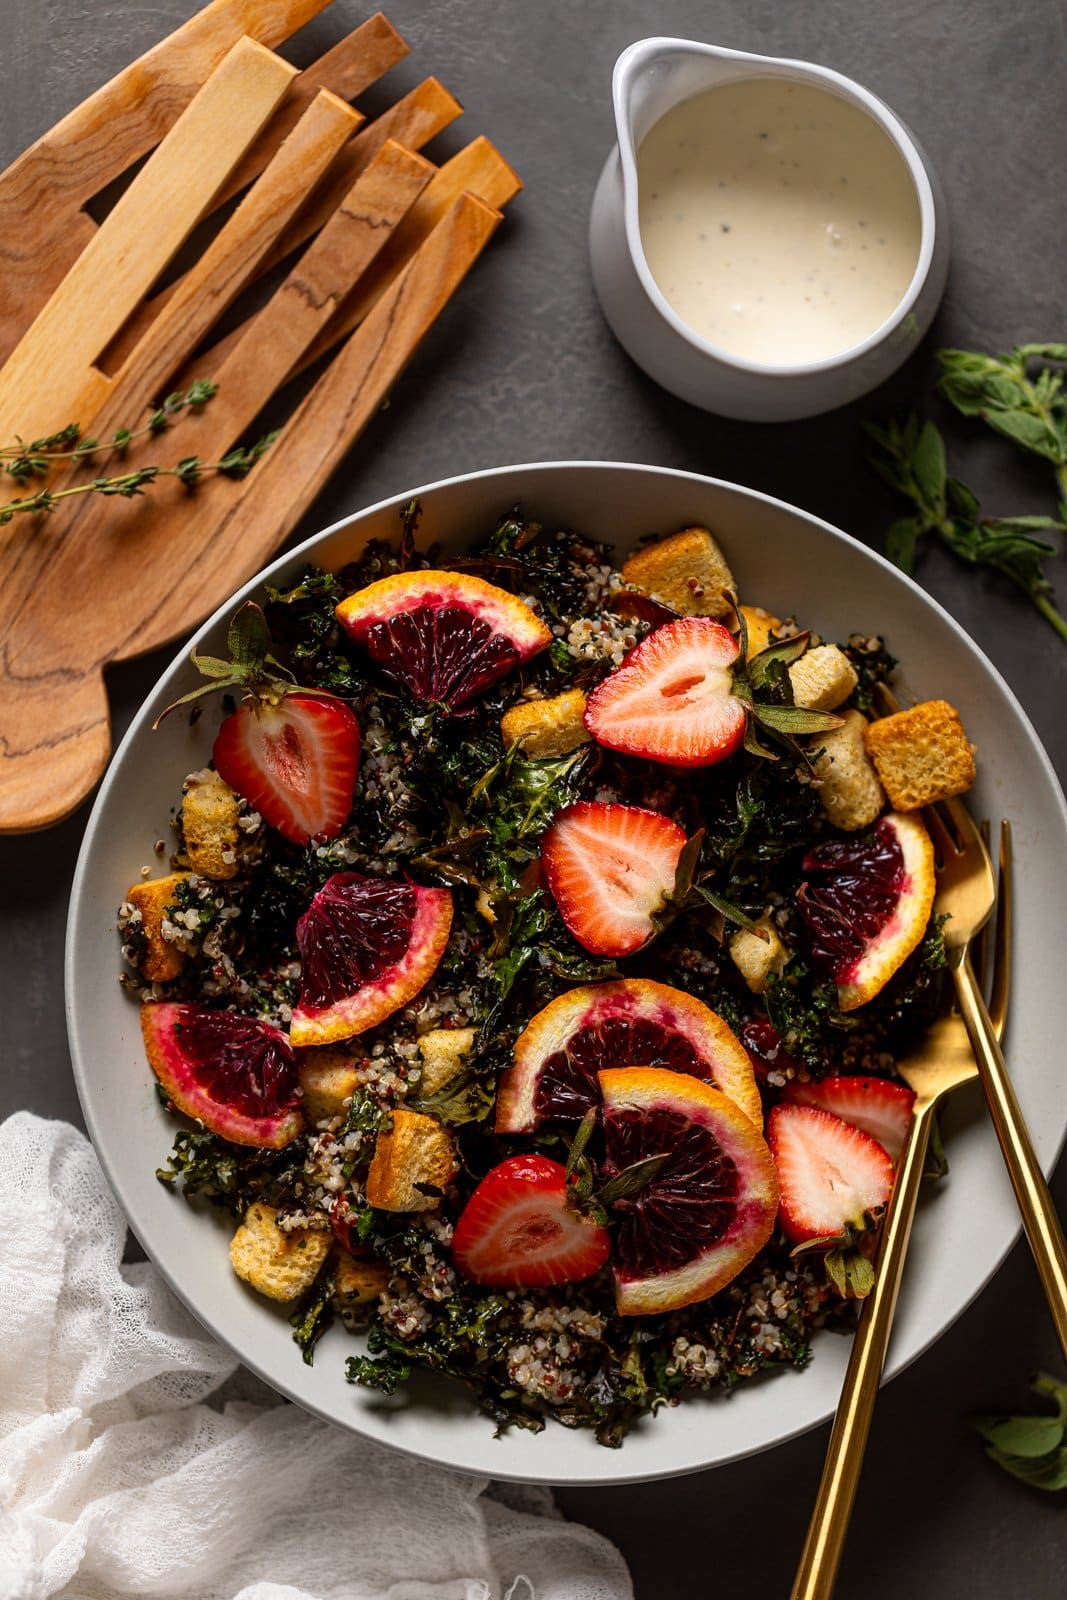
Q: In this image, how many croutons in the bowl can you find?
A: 14